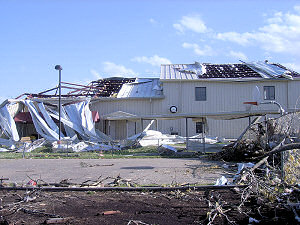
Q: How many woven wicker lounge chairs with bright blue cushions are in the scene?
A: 0